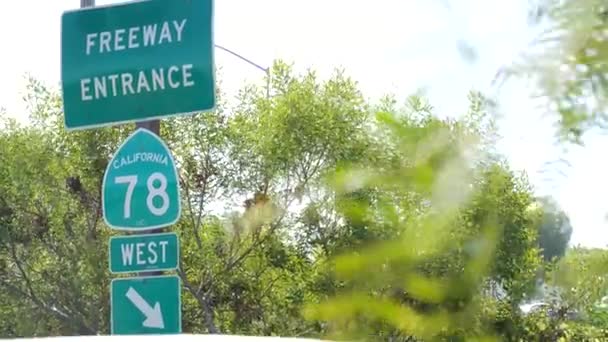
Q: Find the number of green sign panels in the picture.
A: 4